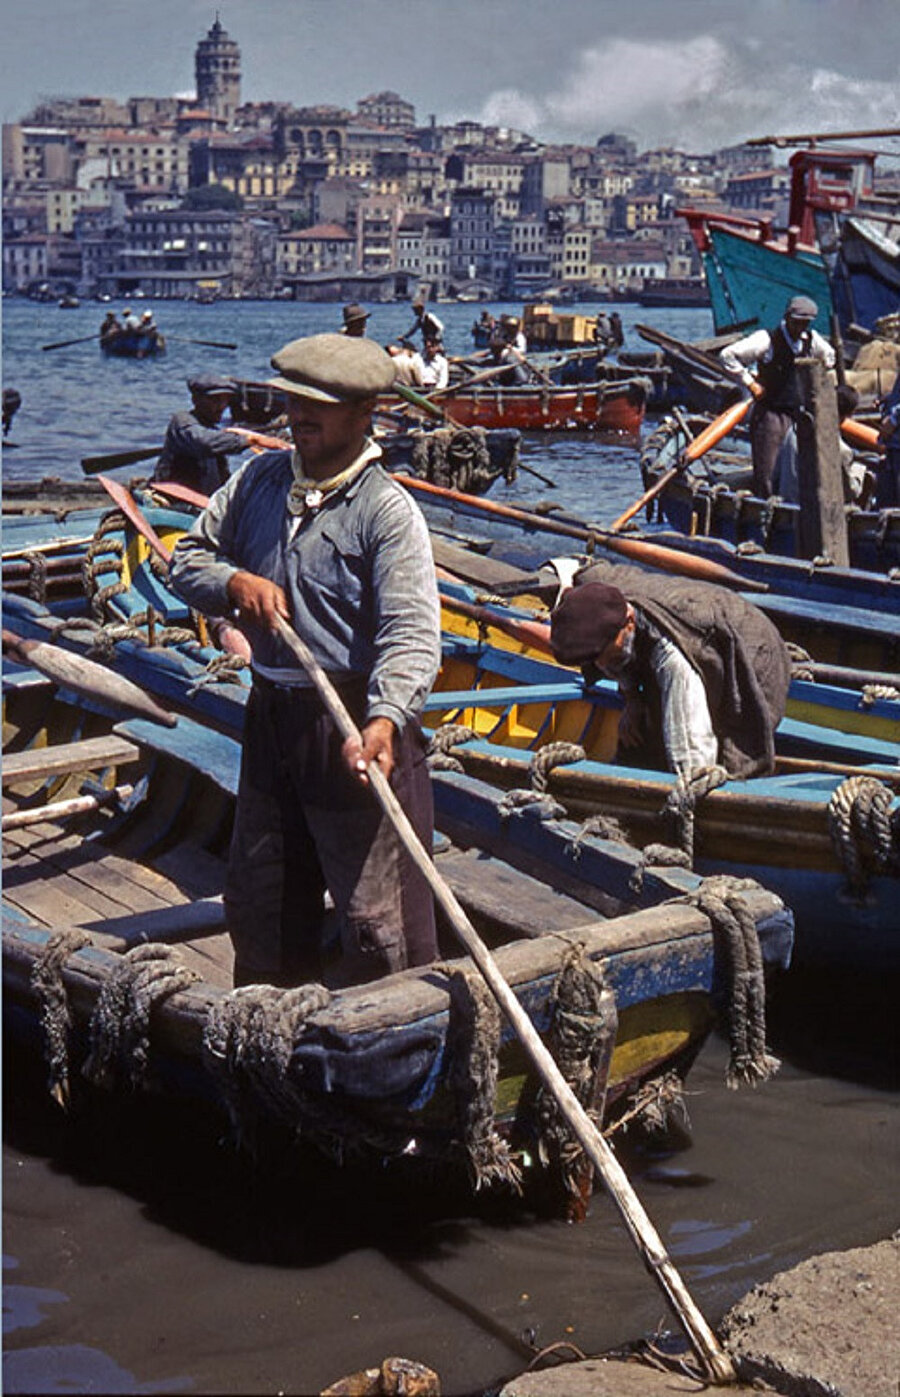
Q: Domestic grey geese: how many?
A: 0